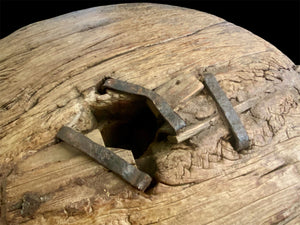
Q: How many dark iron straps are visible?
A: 3